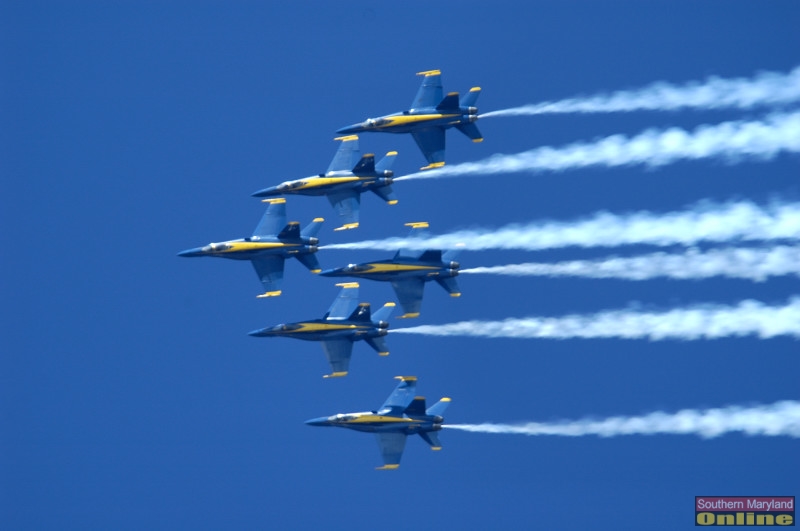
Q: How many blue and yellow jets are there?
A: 6